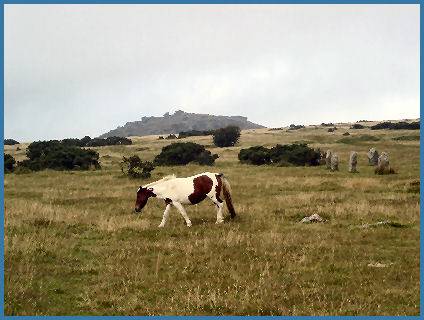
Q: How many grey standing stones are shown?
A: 5